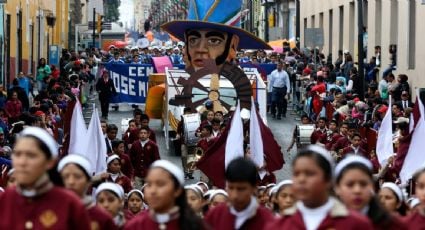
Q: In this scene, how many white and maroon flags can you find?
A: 6